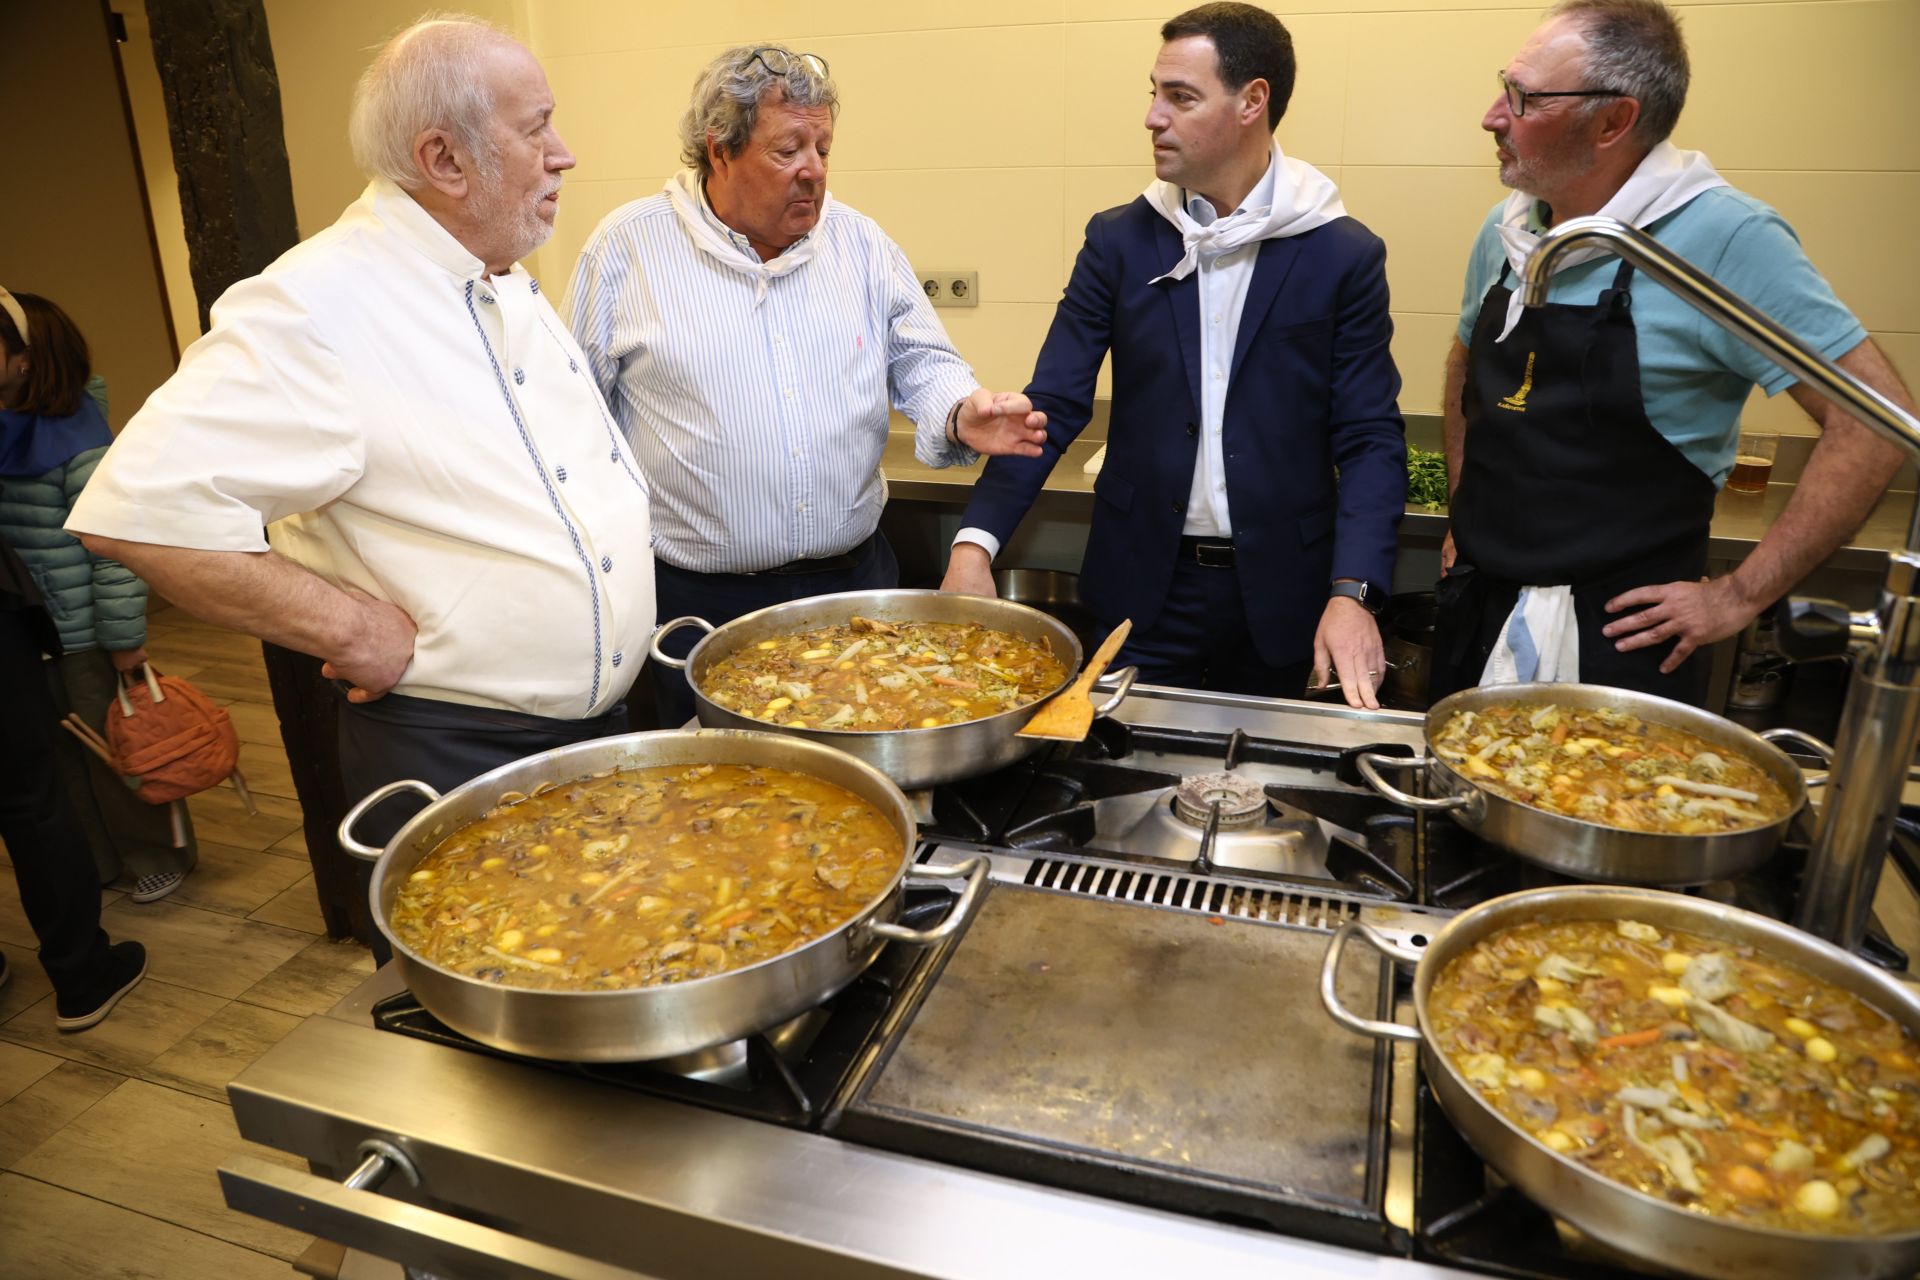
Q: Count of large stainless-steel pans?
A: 4